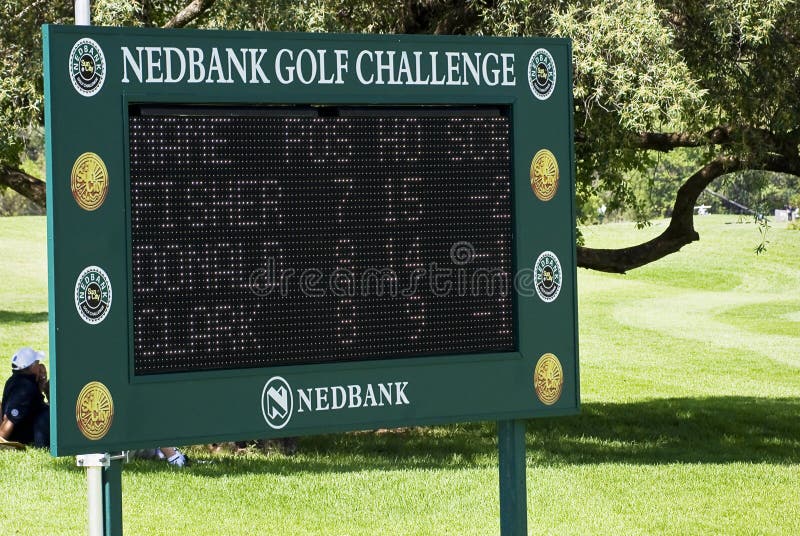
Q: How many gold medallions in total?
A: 4